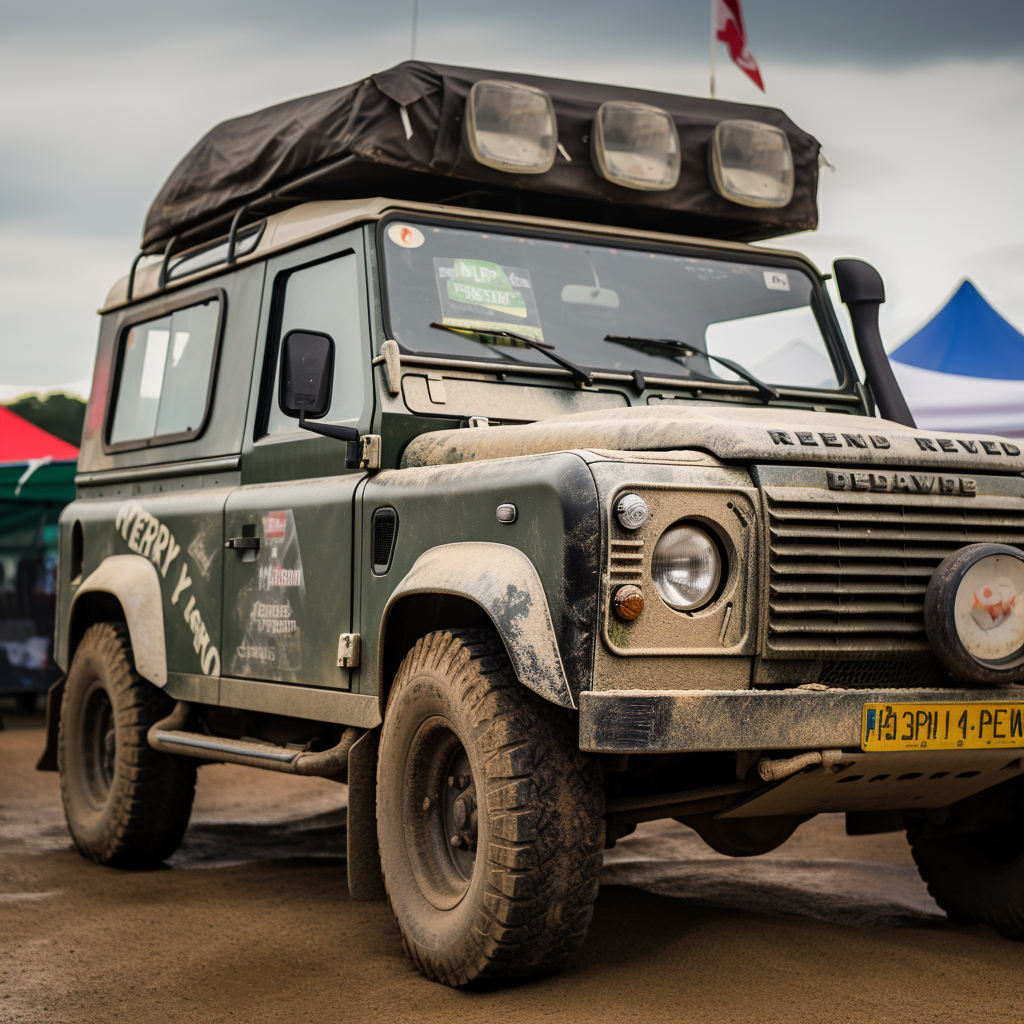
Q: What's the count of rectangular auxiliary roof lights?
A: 3